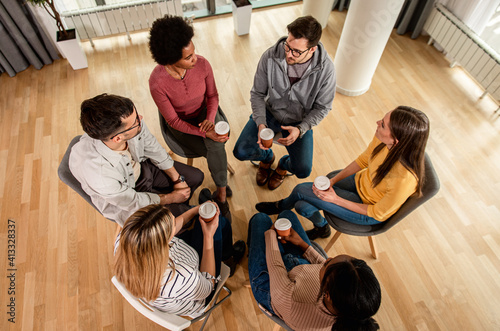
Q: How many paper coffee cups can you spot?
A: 5